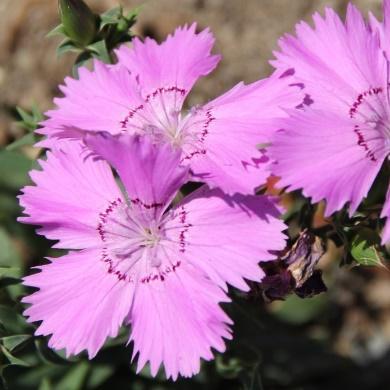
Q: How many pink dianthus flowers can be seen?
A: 3